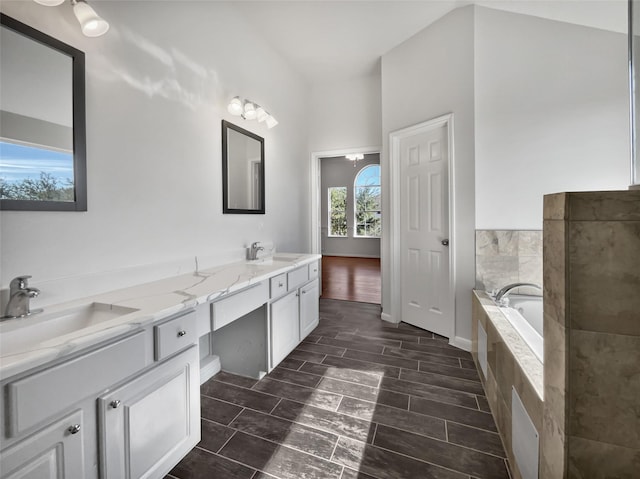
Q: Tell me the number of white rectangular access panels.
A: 2